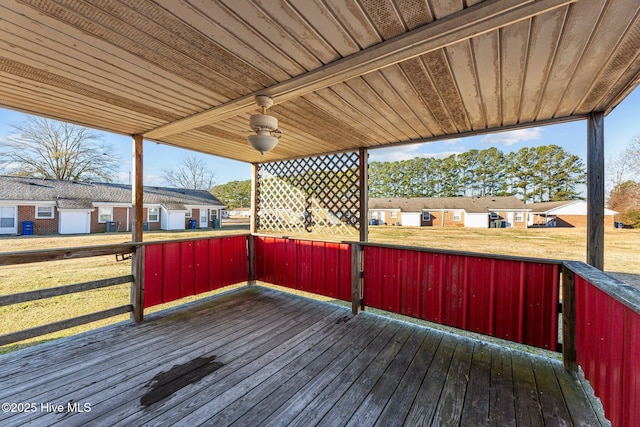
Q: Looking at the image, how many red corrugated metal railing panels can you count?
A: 4